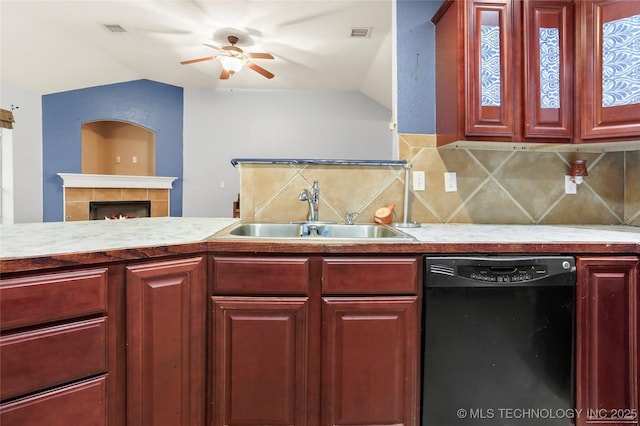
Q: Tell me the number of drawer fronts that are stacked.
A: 3